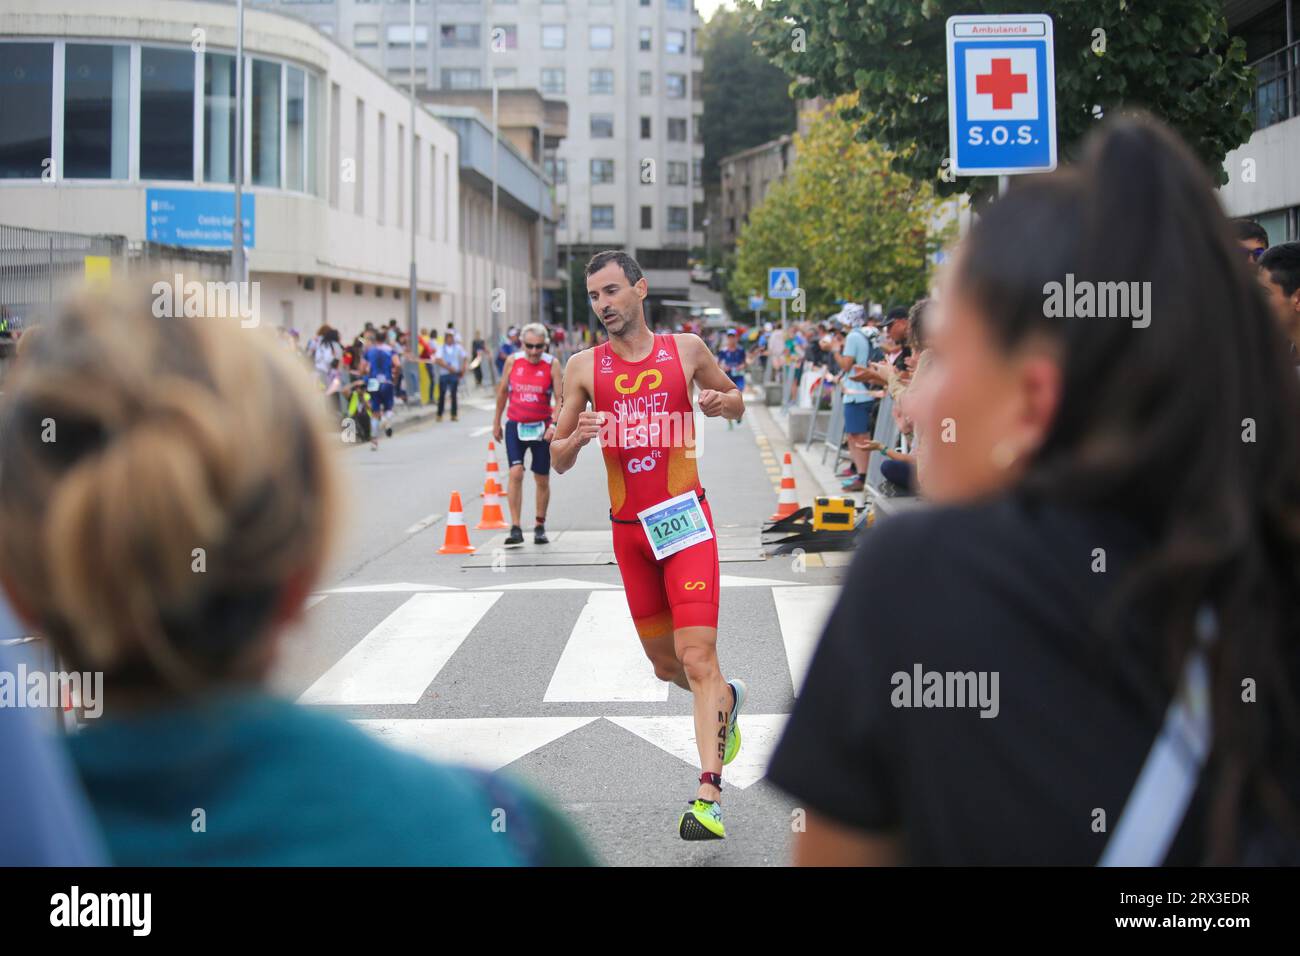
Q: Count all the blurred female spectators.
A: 2